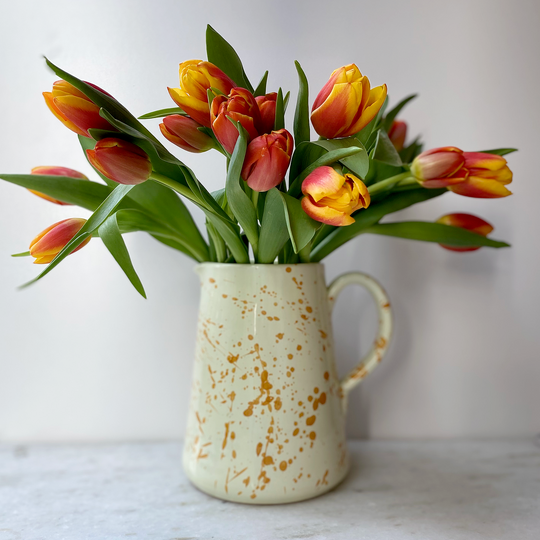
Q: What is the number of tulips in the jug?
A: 15